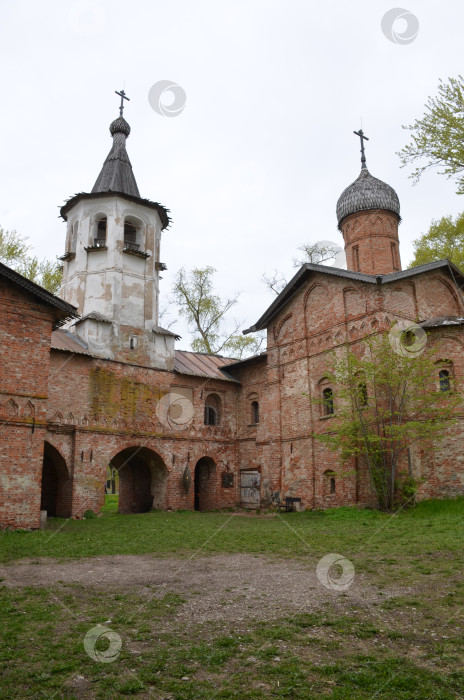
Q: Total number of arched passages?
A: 3